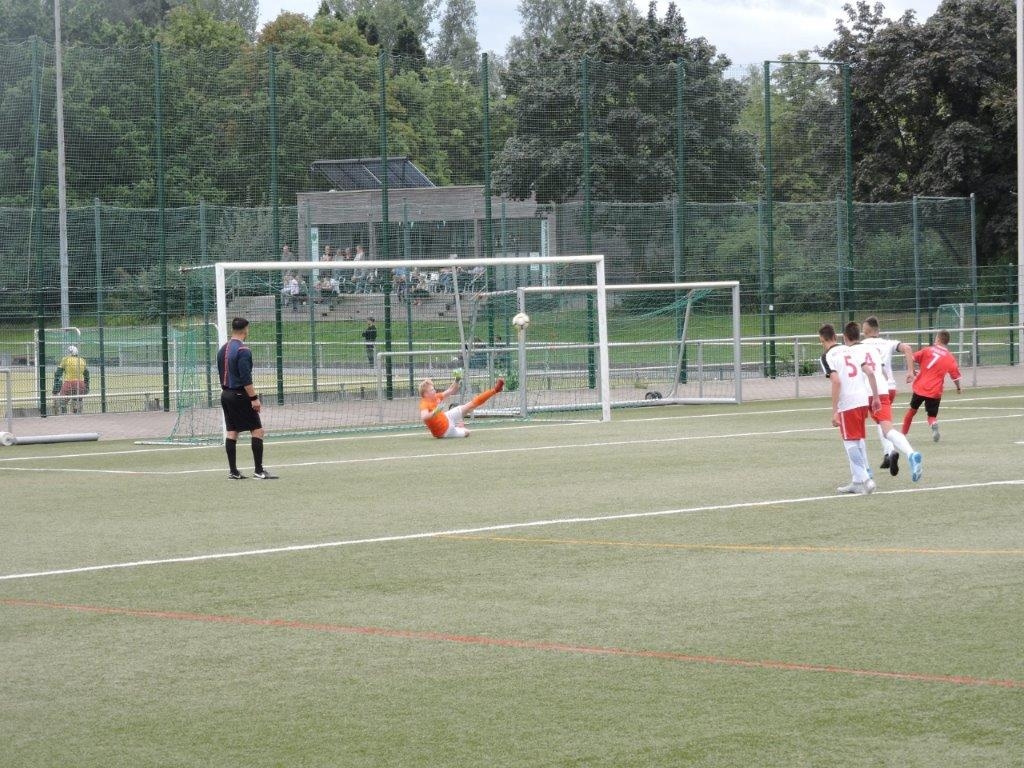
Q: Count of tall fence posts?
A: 9